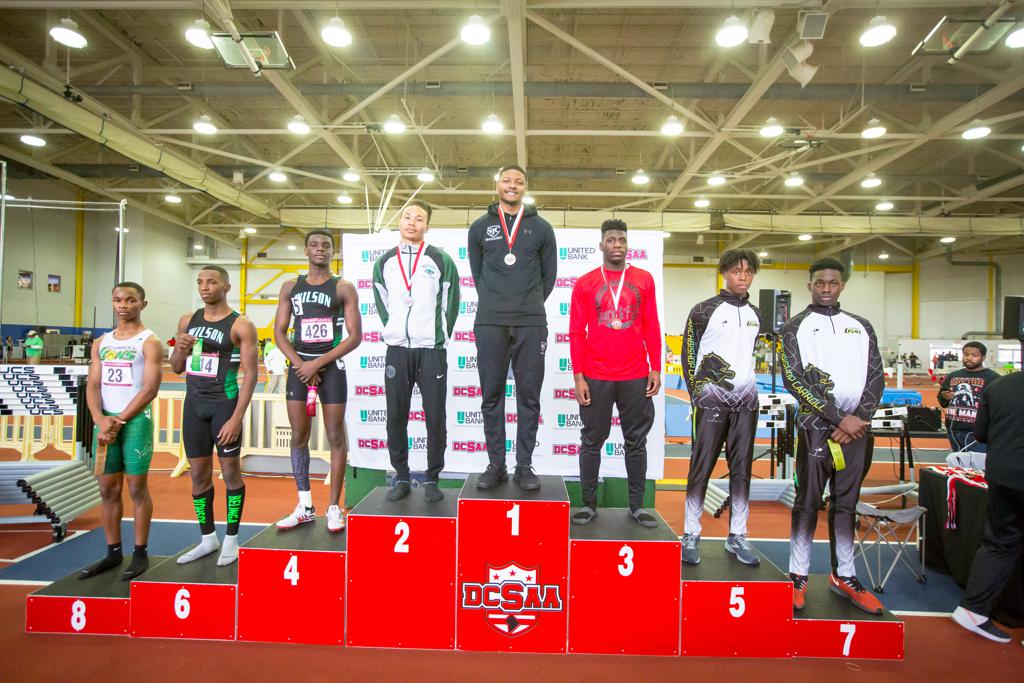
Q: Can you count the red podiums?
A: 8